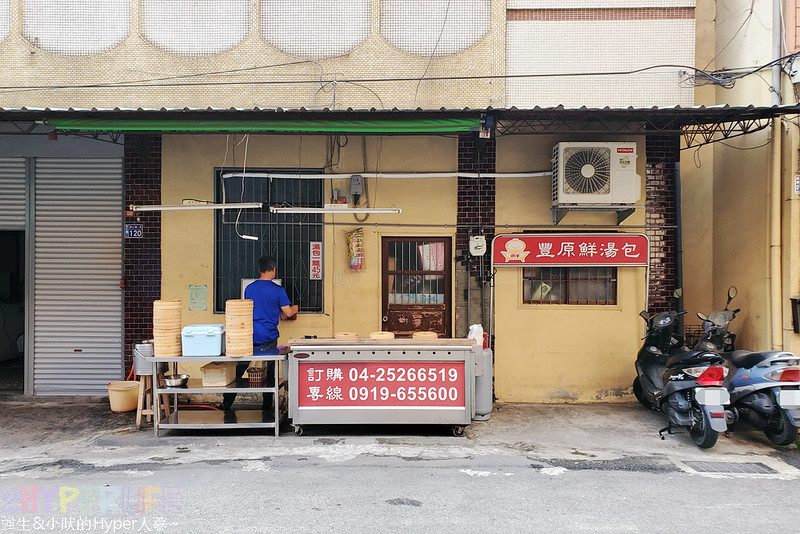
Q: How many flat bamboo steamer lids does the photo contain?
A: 3